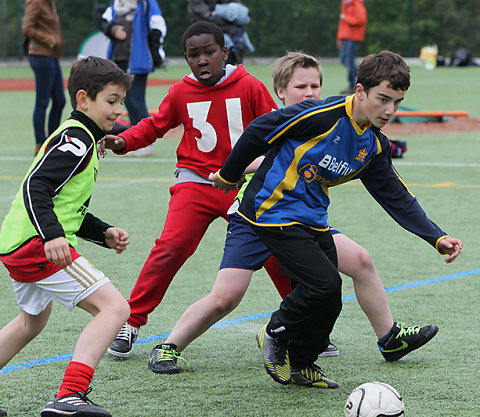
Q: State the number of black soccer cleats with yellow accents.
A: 2